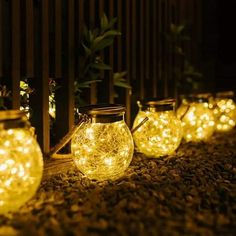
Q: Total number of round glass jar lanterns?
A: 5